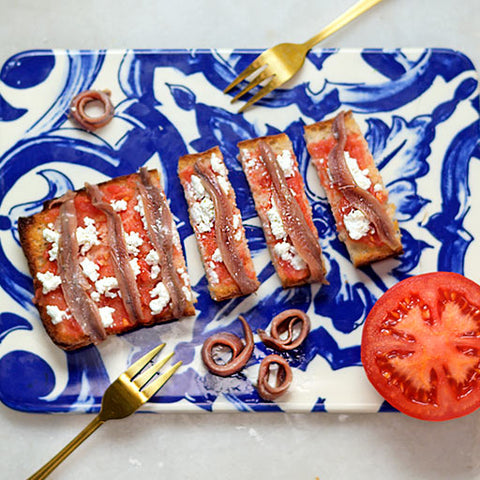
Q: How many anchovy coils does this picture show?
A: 4